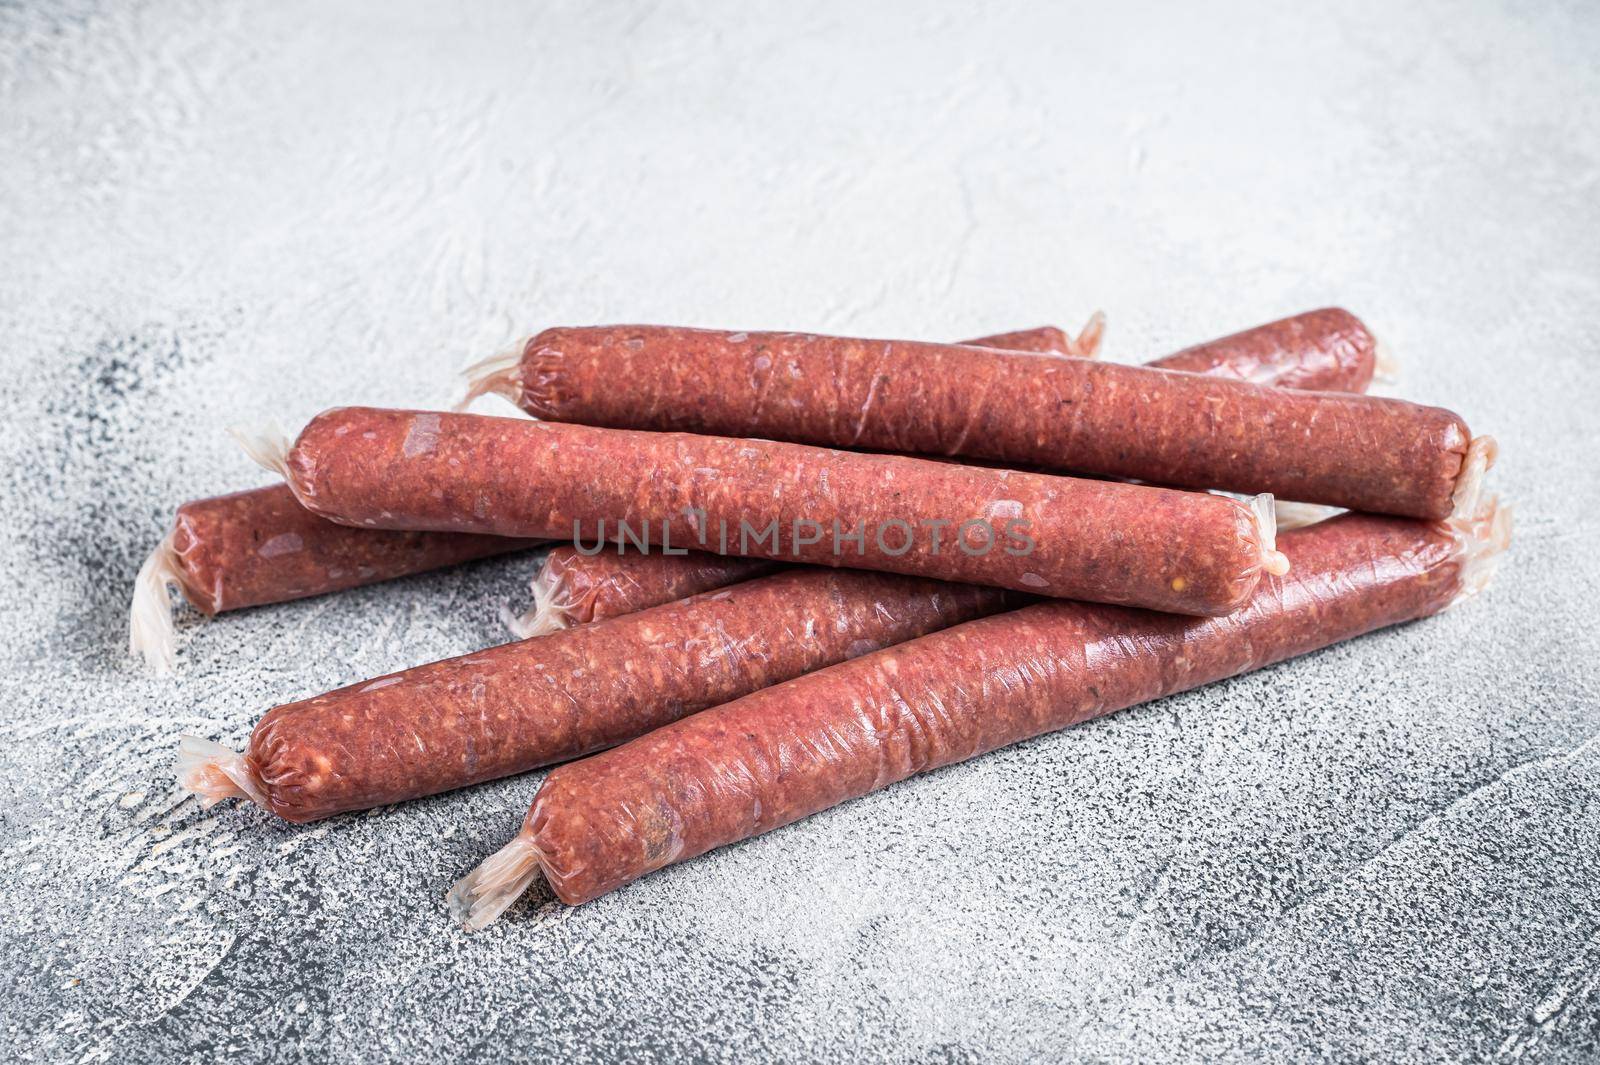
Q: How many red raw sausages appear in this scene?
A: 6